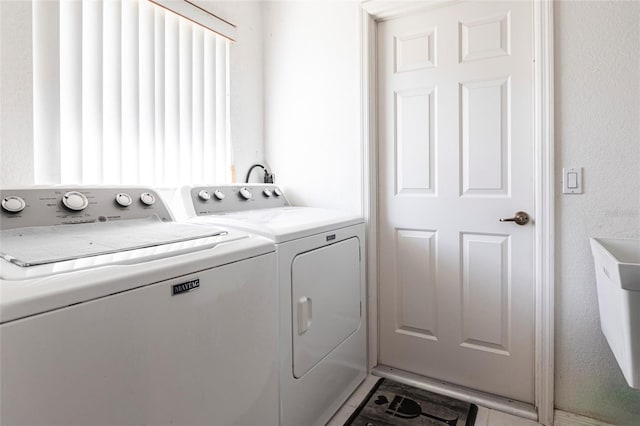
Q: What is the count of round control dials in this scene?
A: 9